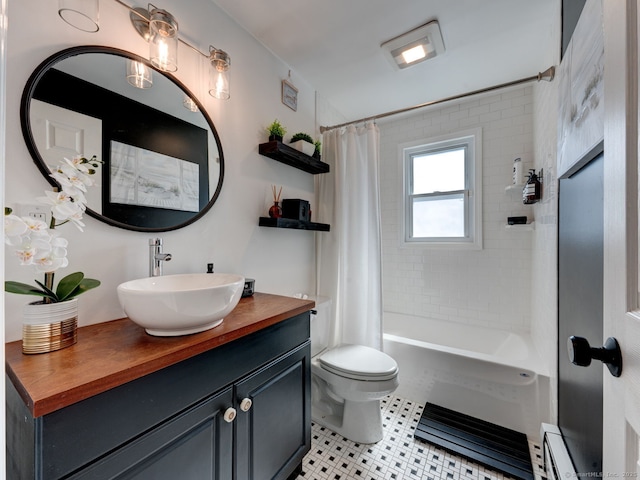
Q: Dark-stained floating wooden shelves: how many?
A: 2